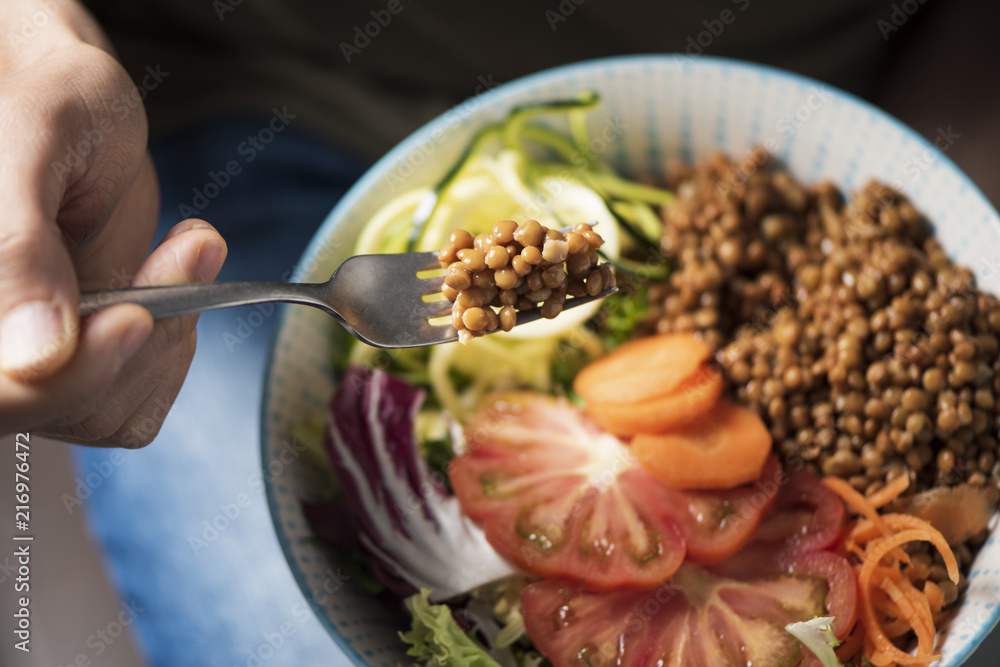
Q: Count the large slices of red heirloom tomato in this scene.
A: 2